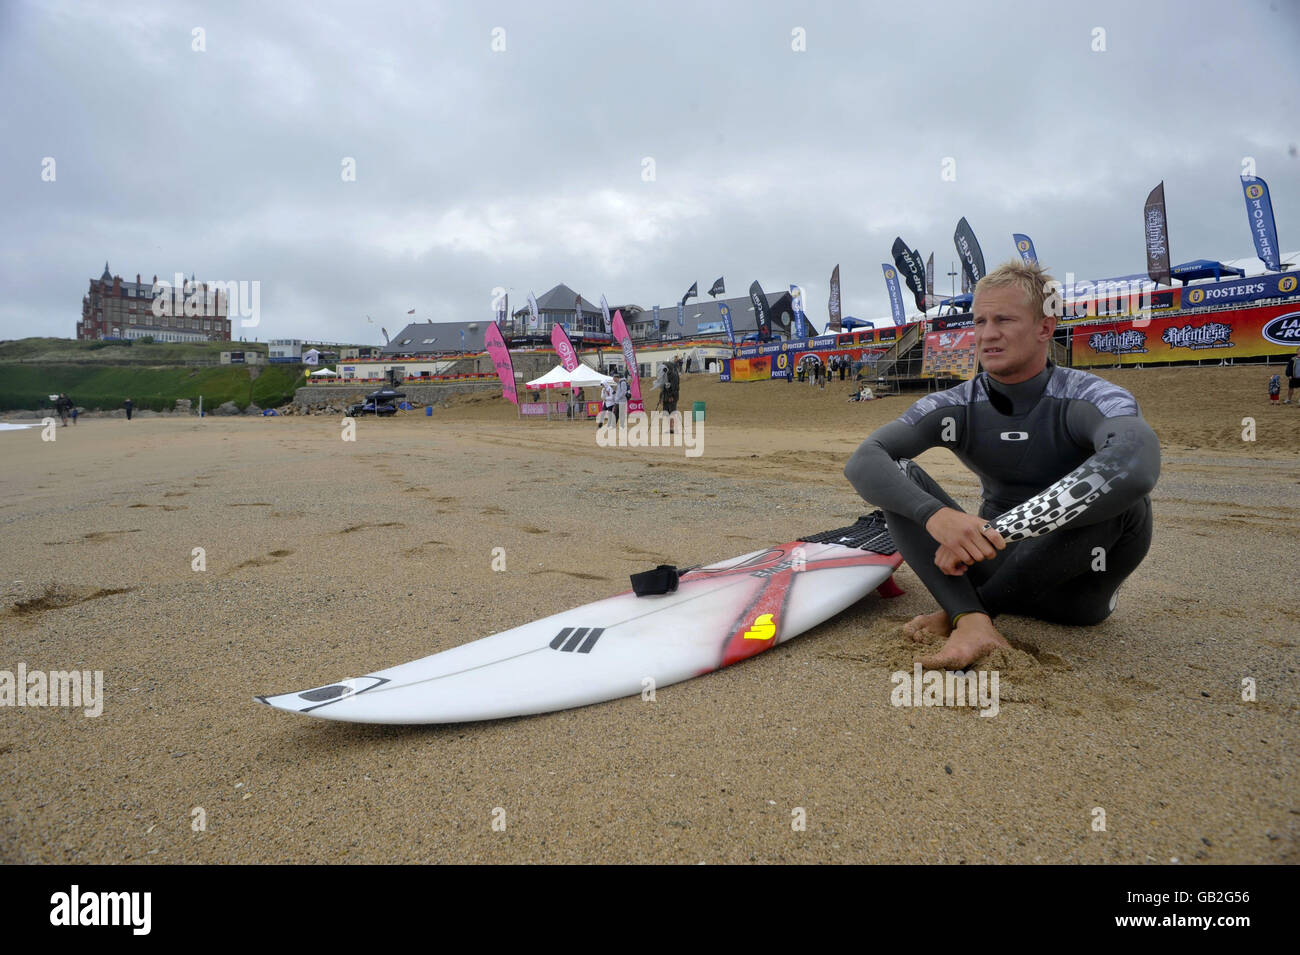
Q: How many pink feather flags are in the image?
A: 3